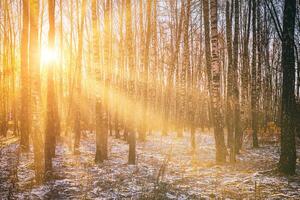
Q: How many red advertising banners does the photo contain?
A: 0